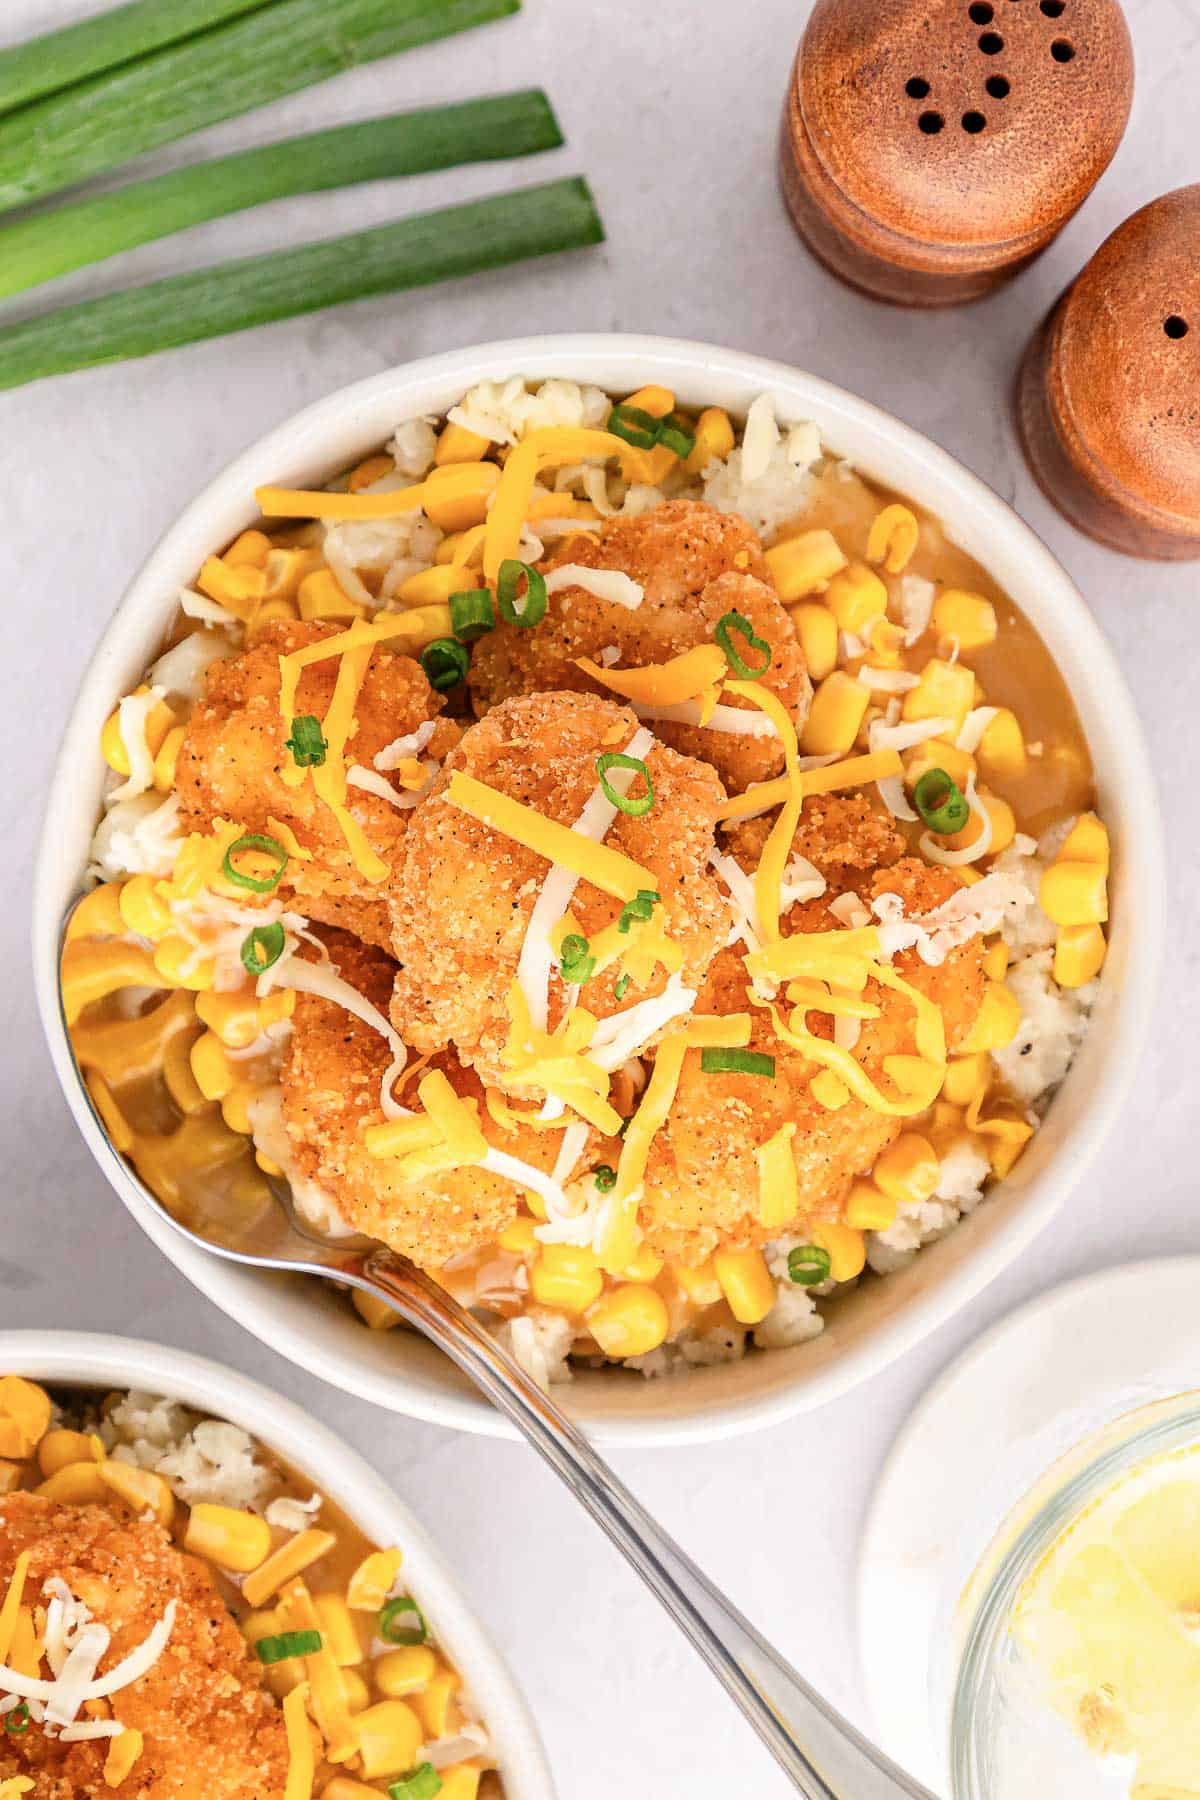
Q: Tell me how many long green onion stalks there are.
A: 4